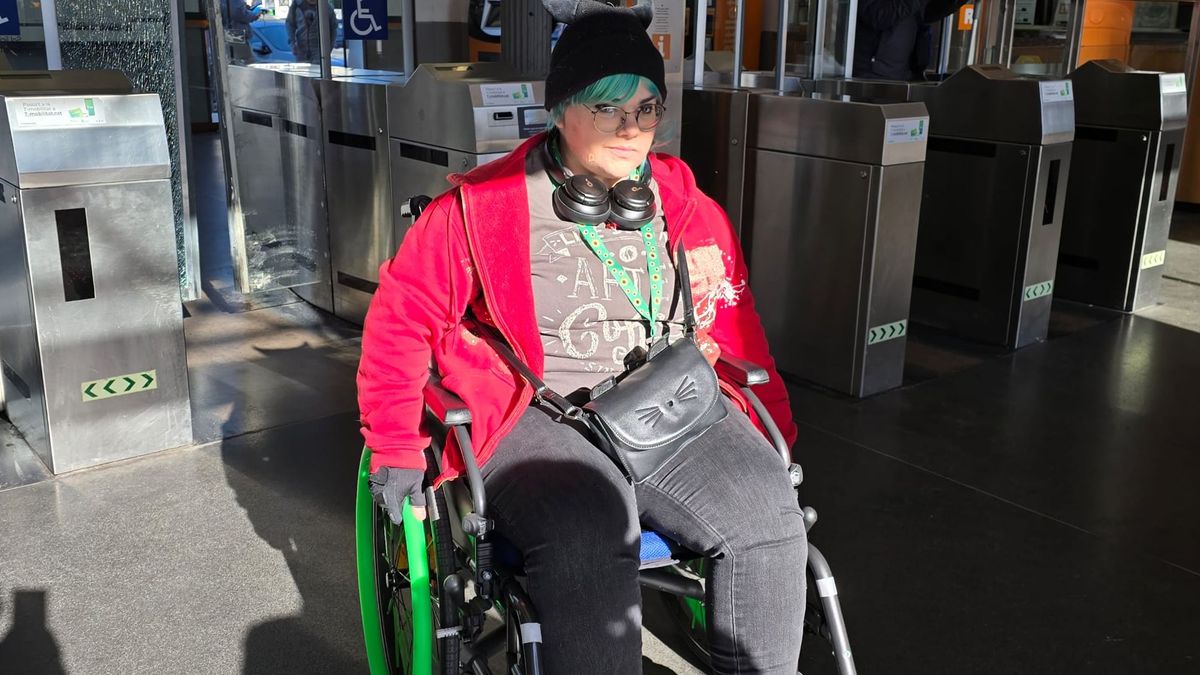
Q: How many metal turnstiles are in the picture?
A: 5